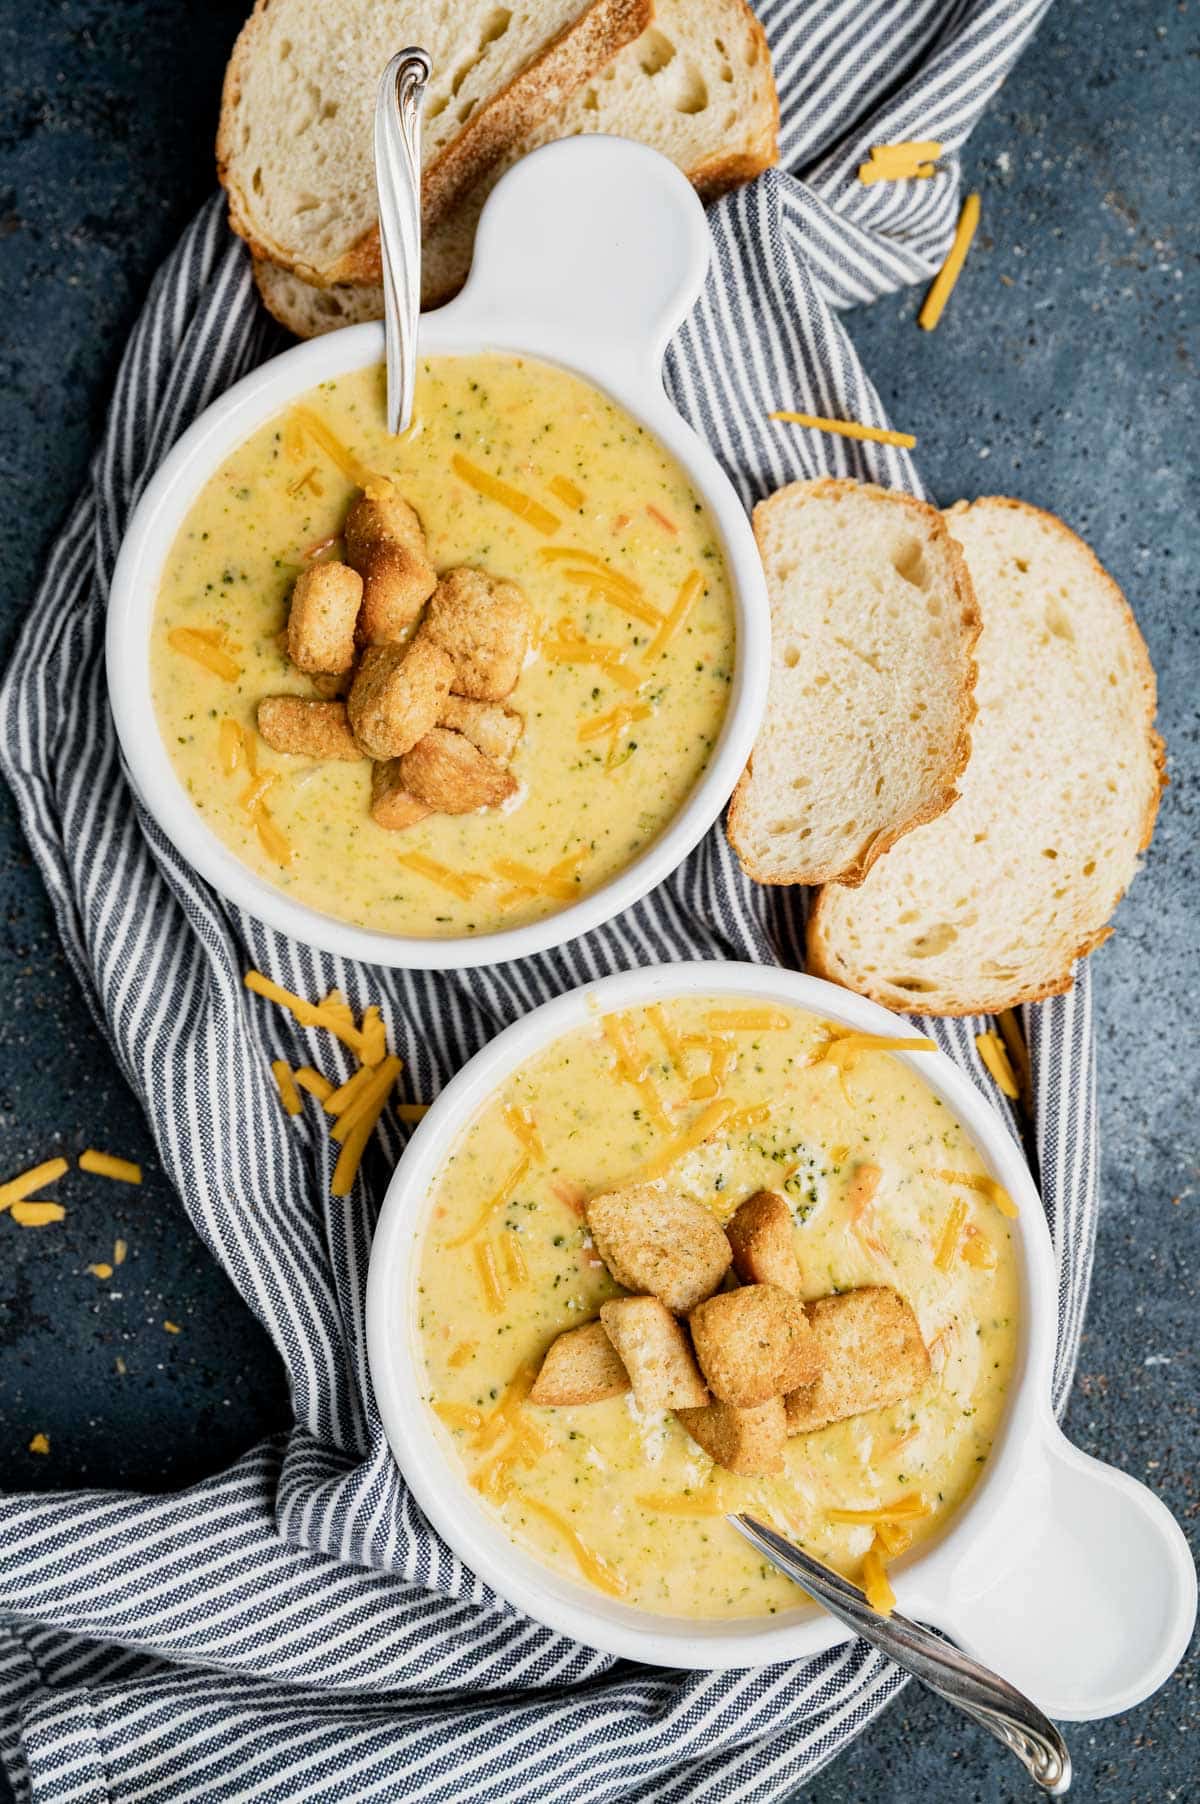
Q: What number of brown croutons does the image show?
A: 15